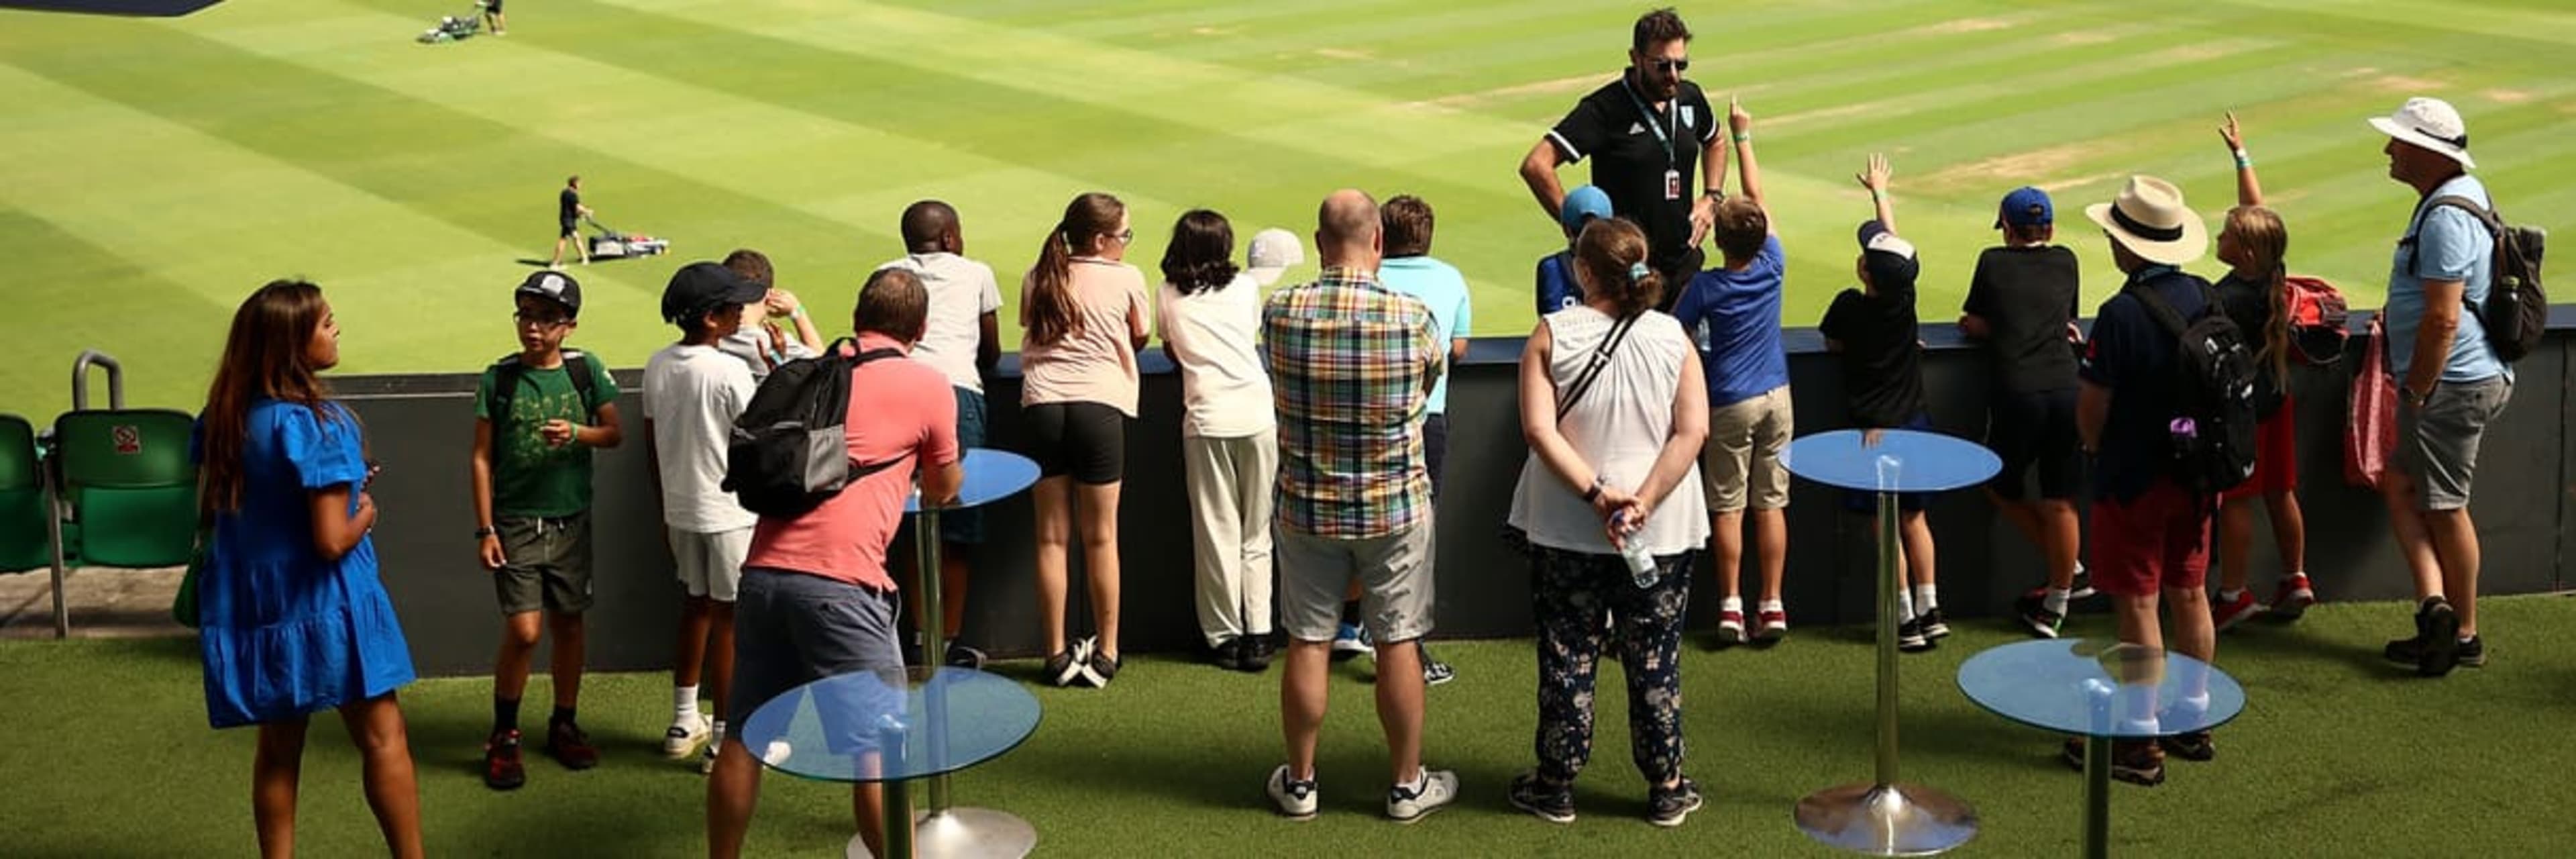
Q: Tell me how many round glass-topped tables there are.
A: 4